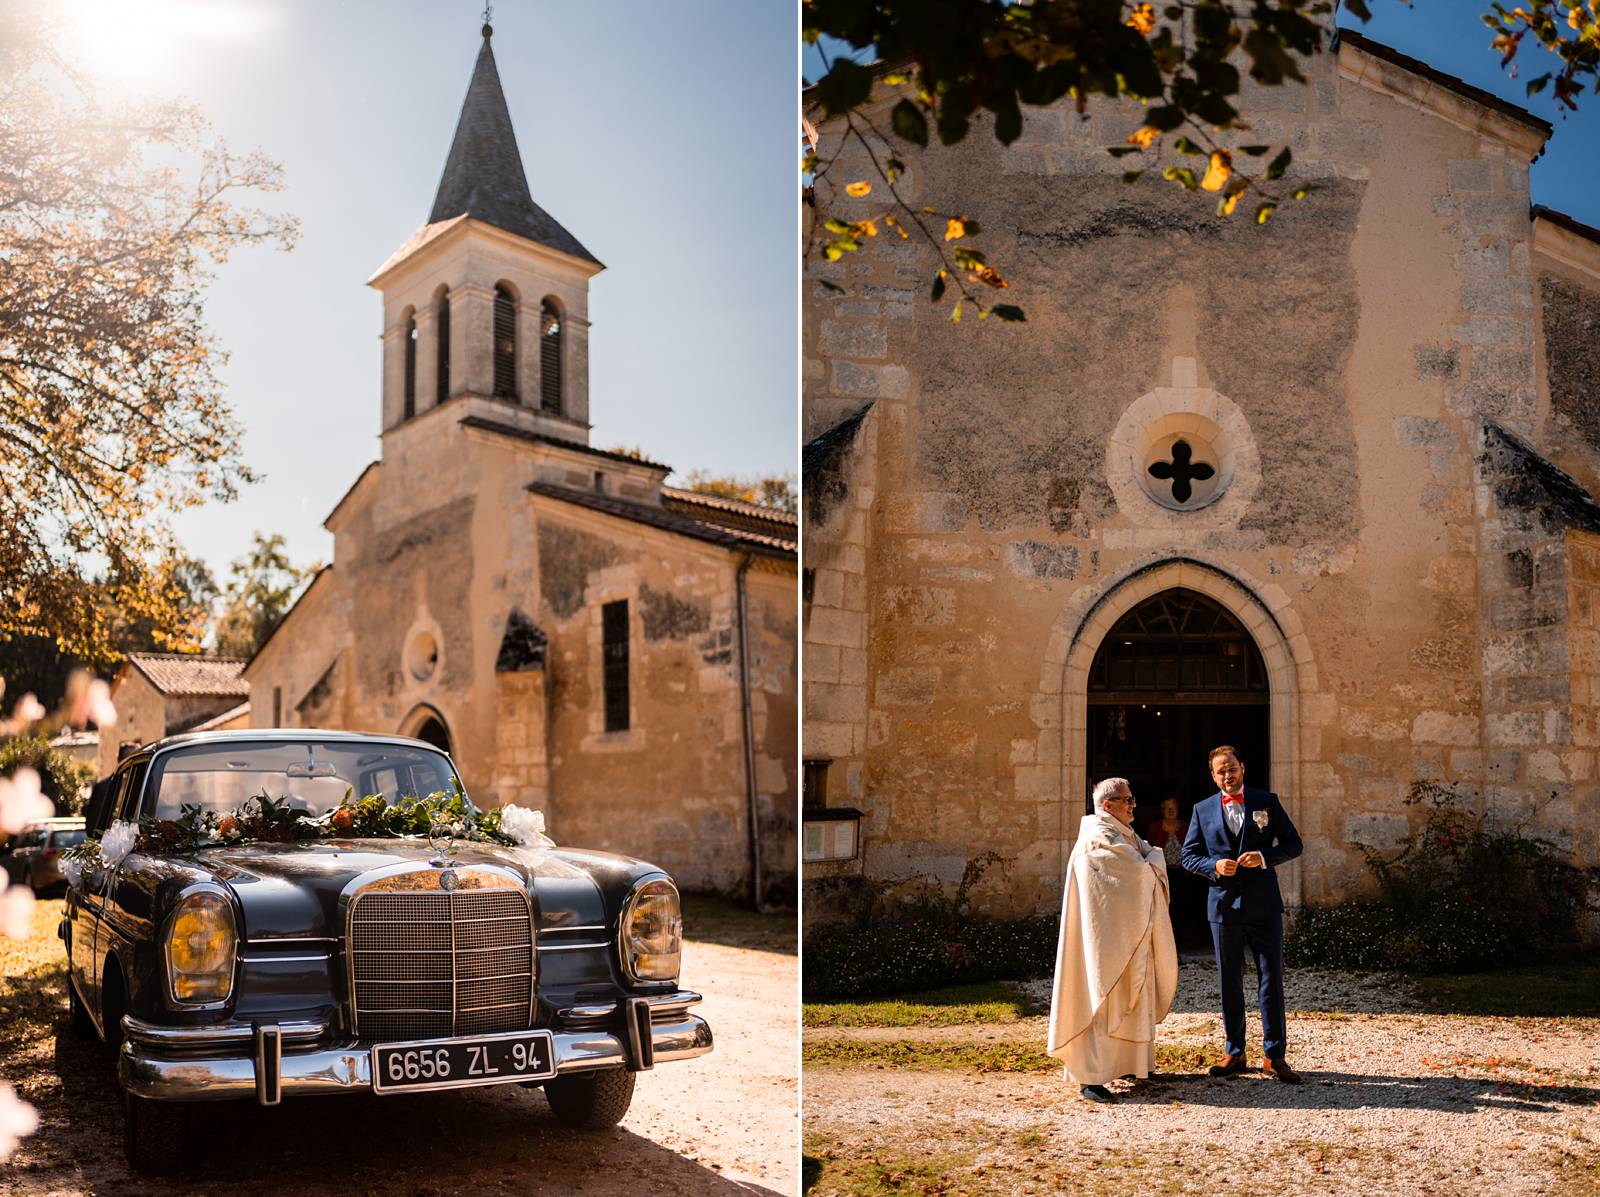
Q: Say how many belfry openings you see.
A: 4